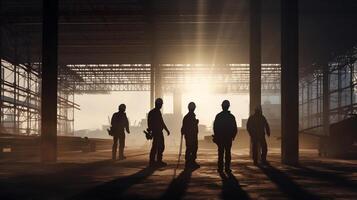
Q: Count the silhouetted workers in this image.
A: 5